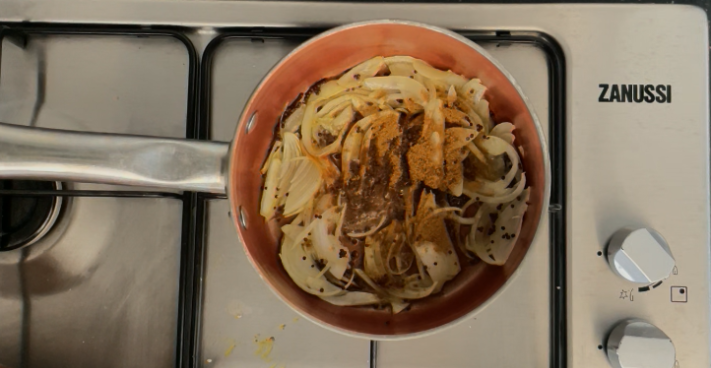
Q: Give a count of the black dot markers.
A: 3